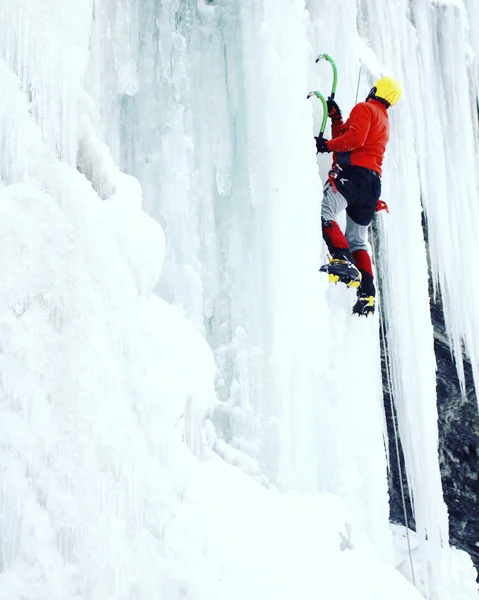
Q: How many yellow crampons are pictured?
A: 2